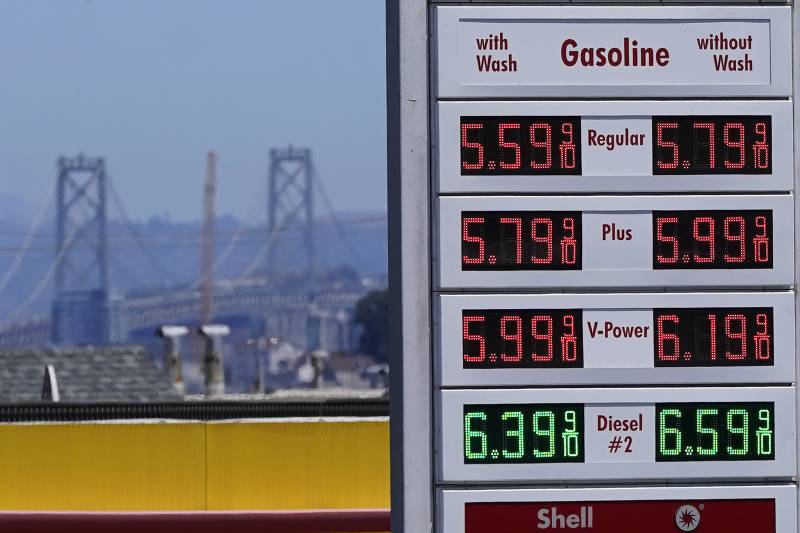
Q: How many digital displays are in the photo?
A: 8